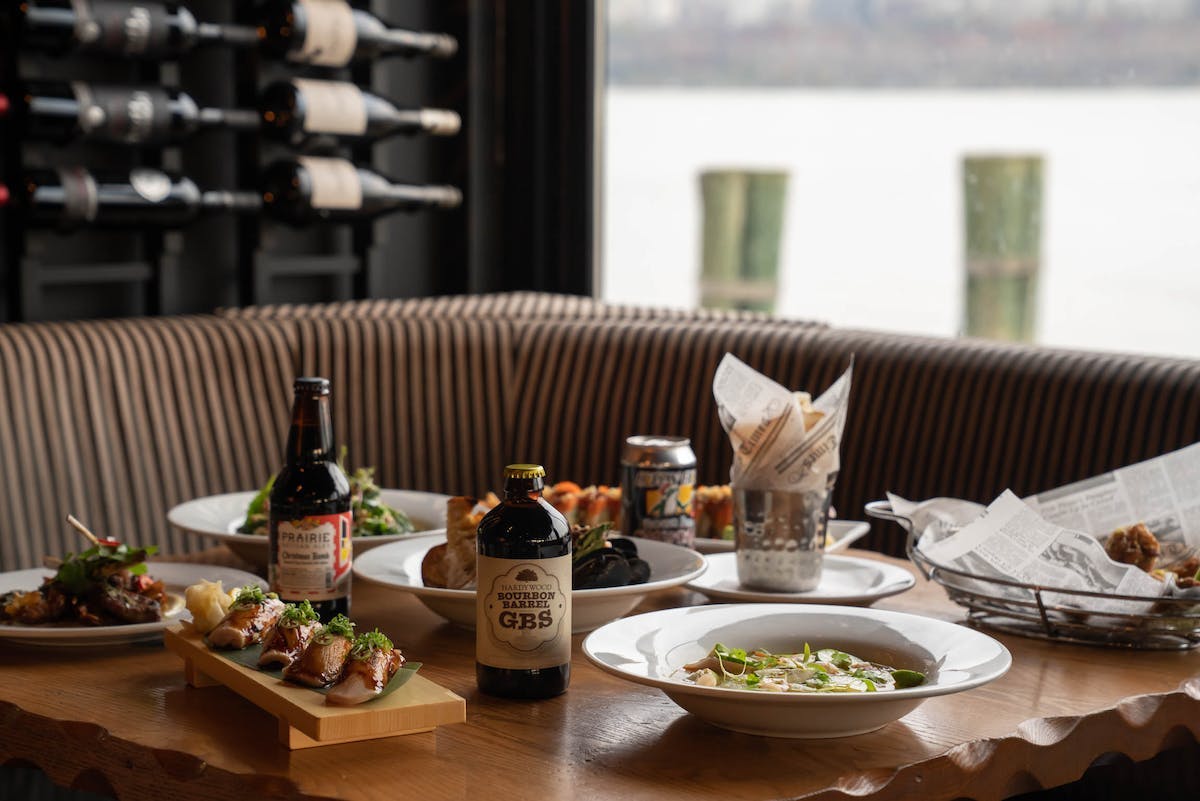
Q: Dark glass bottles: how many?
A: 8